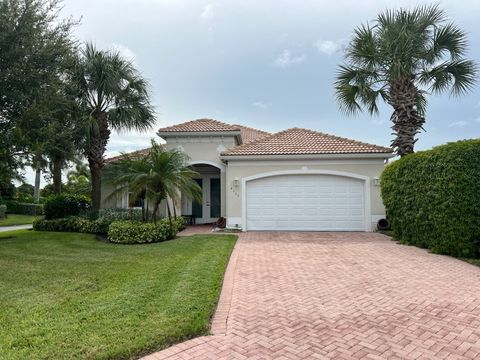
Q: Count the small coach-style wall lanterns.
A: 2